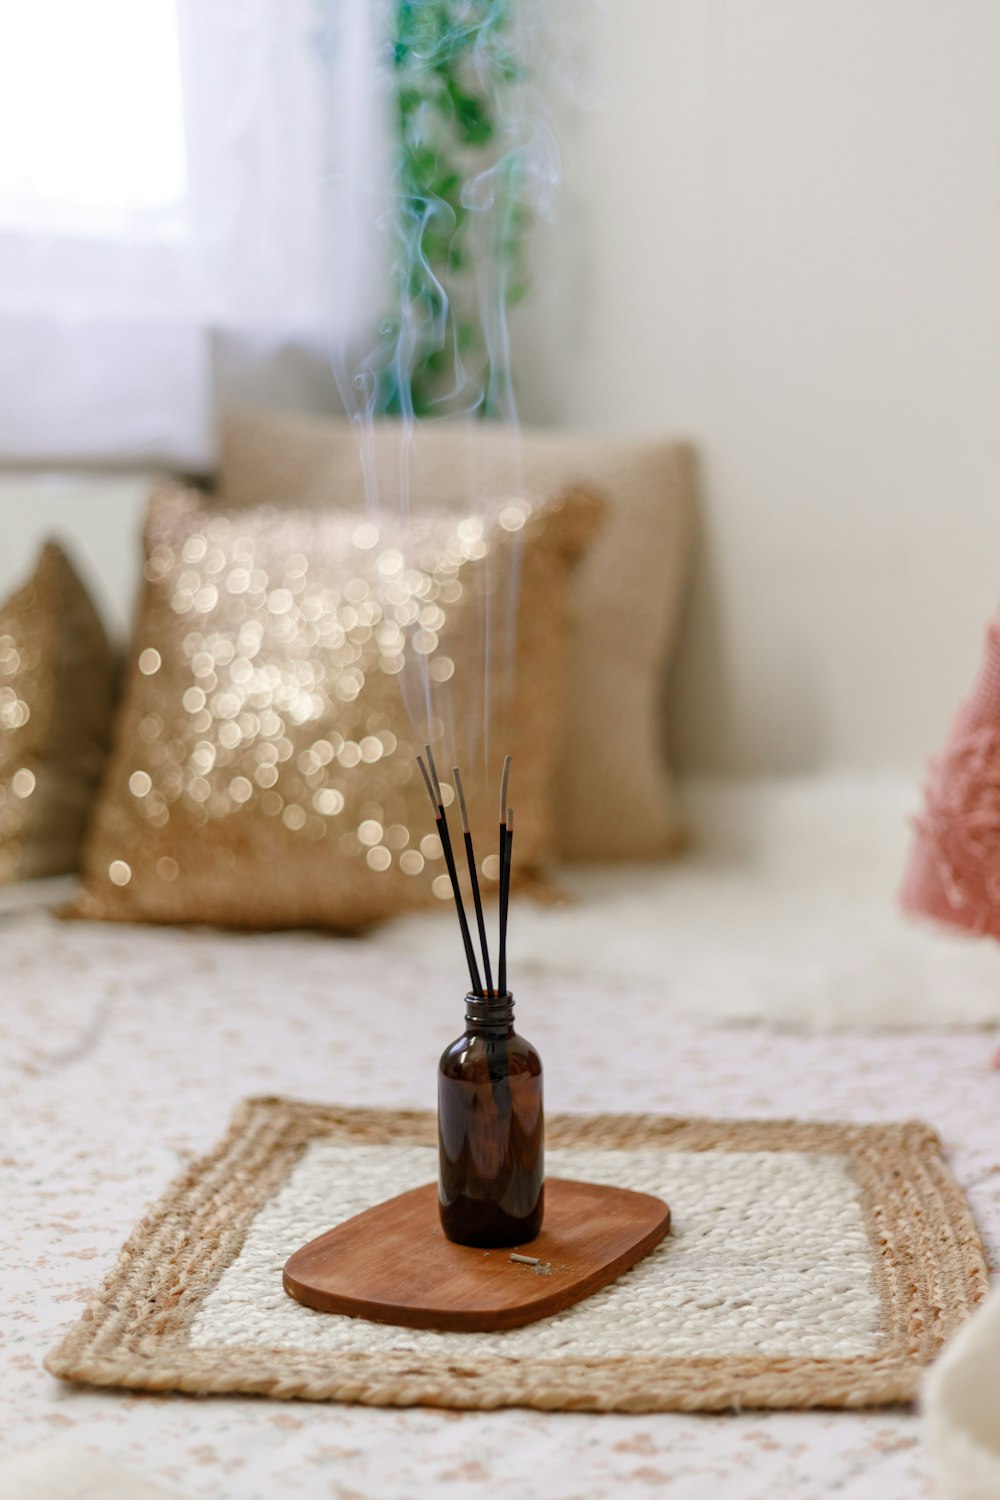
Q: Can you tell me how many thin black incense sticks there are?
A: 5